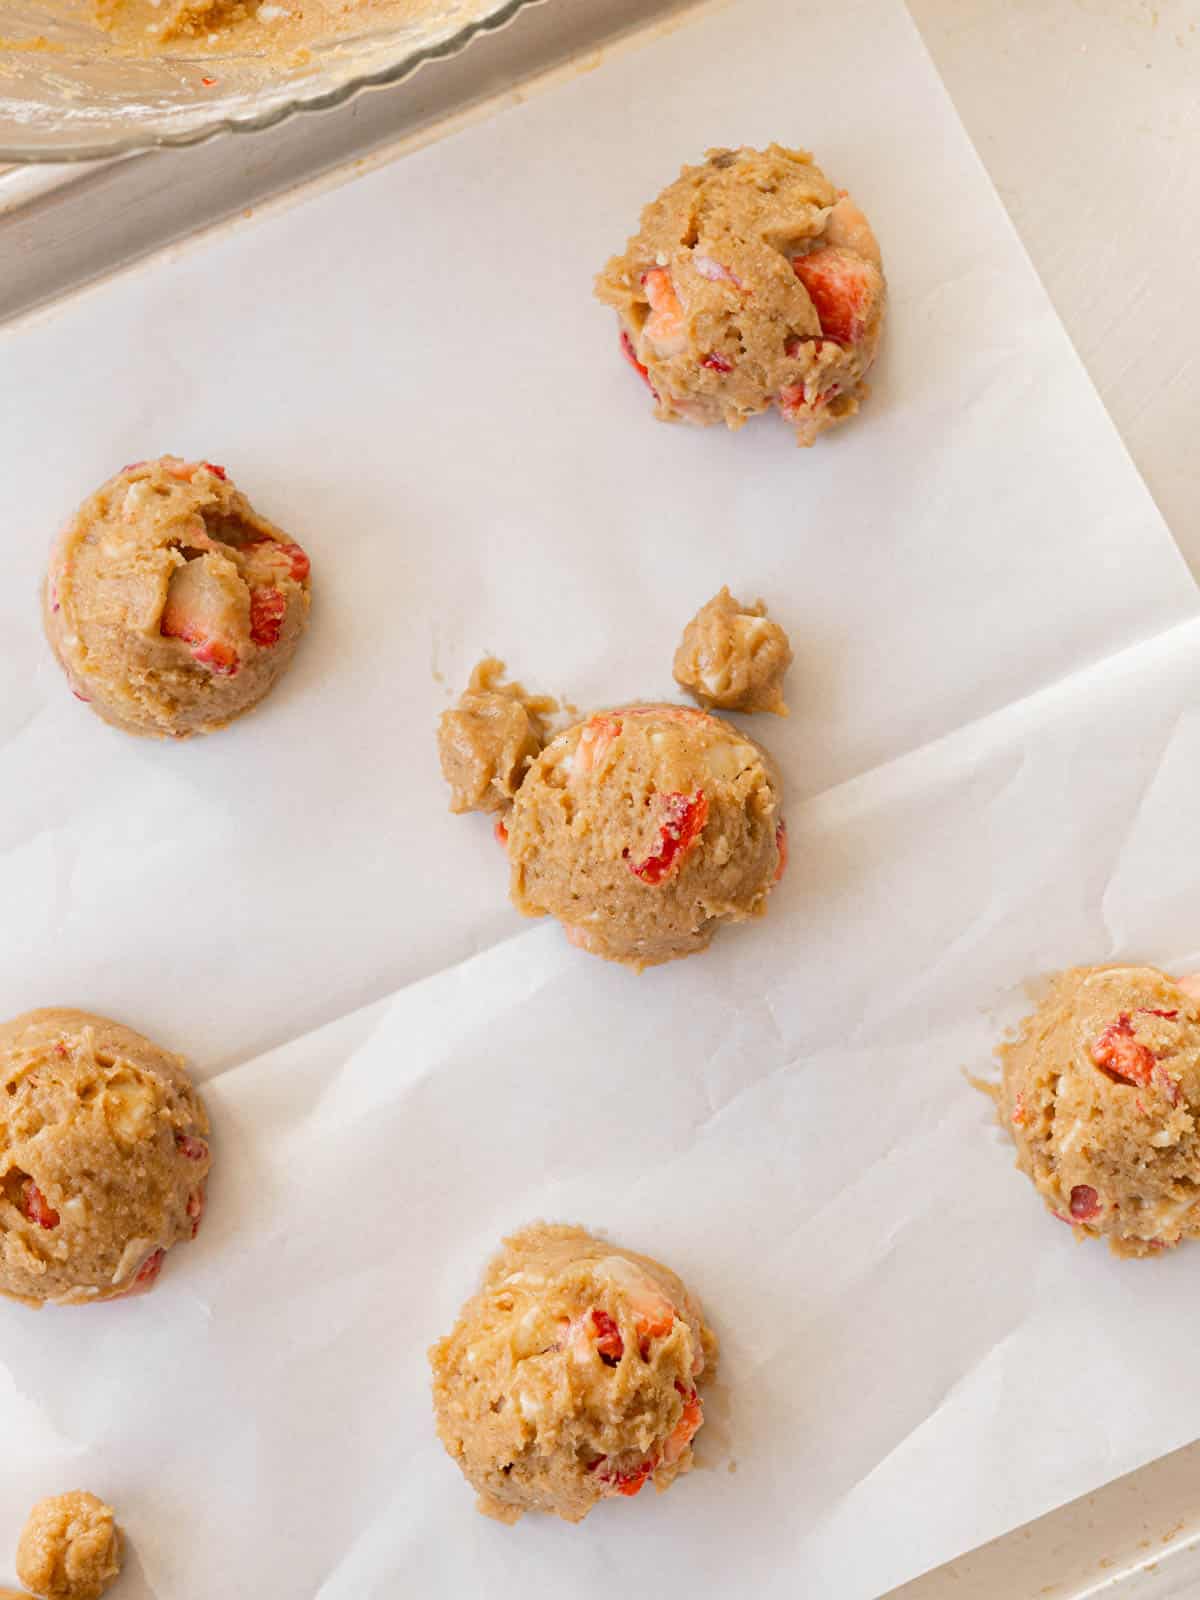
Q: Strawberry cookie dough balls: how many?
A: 6